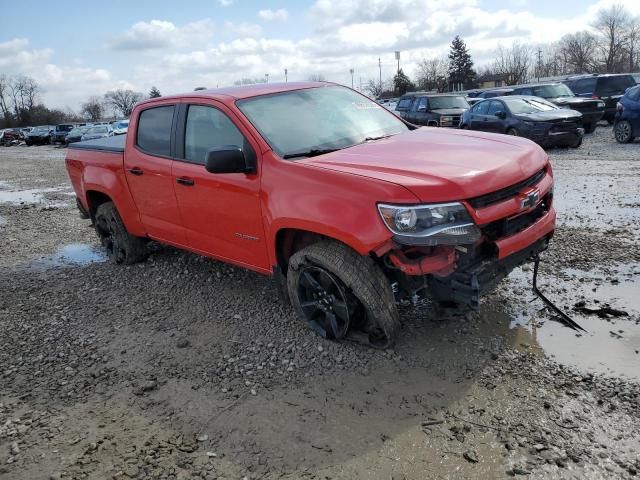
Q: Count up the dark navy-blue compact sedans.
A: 1